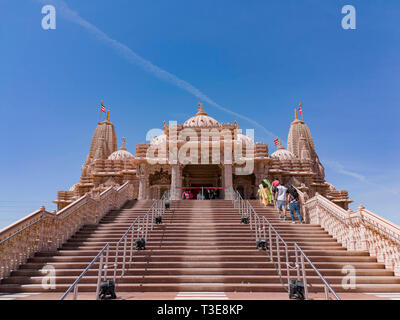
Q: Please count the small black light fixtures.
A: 7